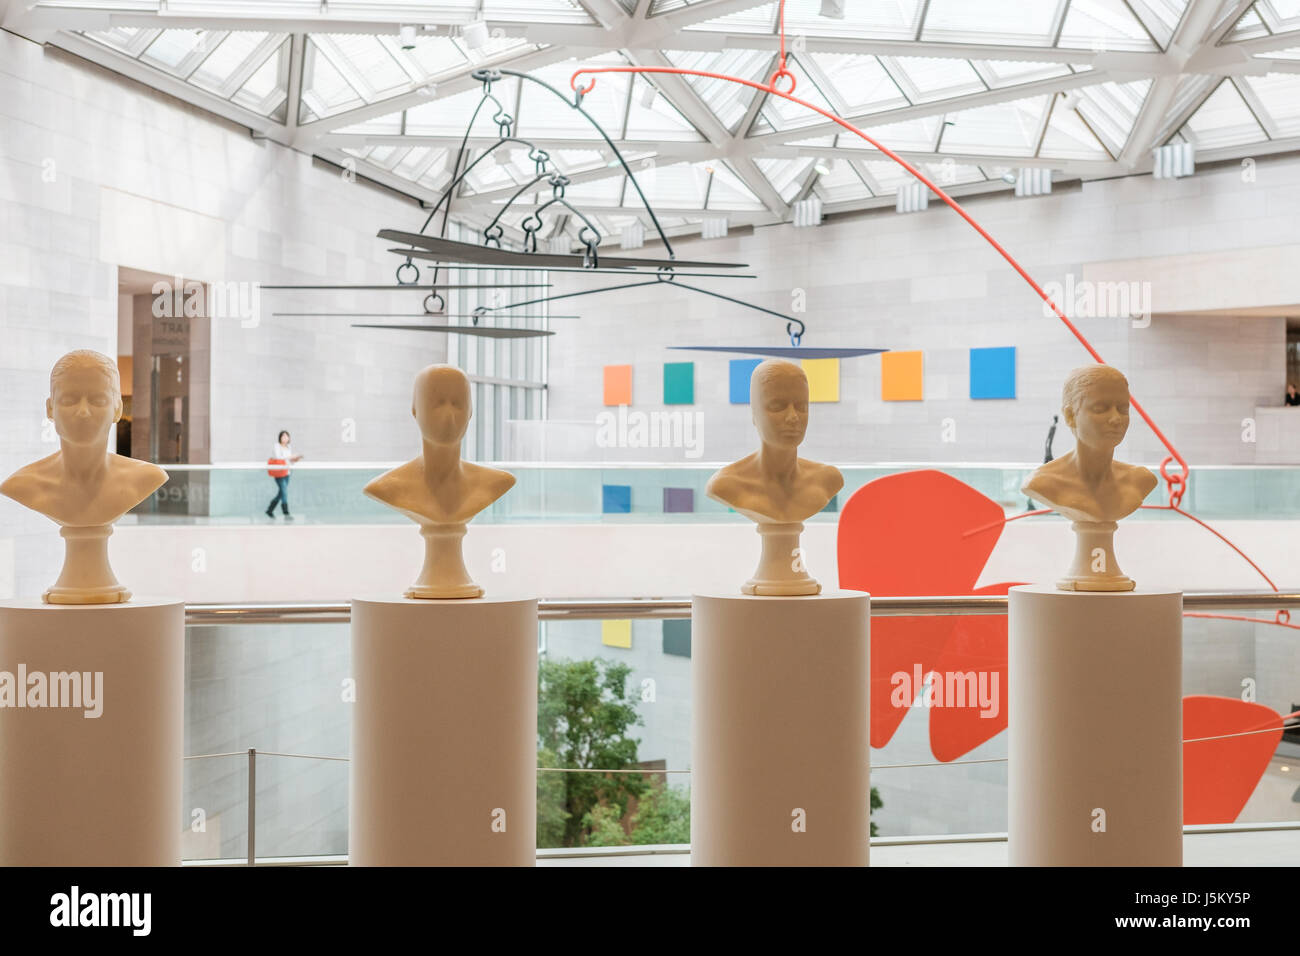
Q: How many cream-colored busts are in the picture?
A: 4